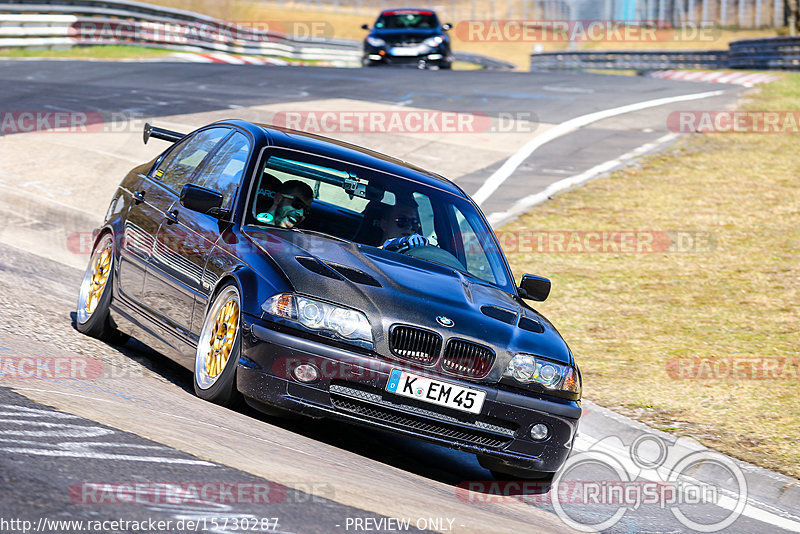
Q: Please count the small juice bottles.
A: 0